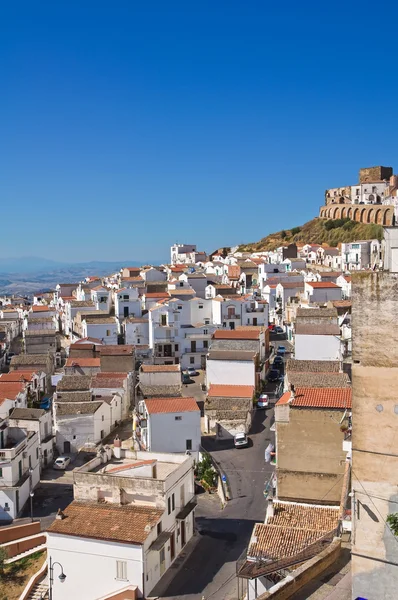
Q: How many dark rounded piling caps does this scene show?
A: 0